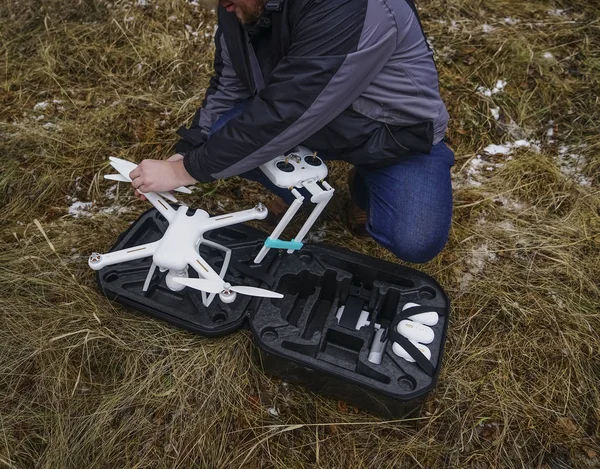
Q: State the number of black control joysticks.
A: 2